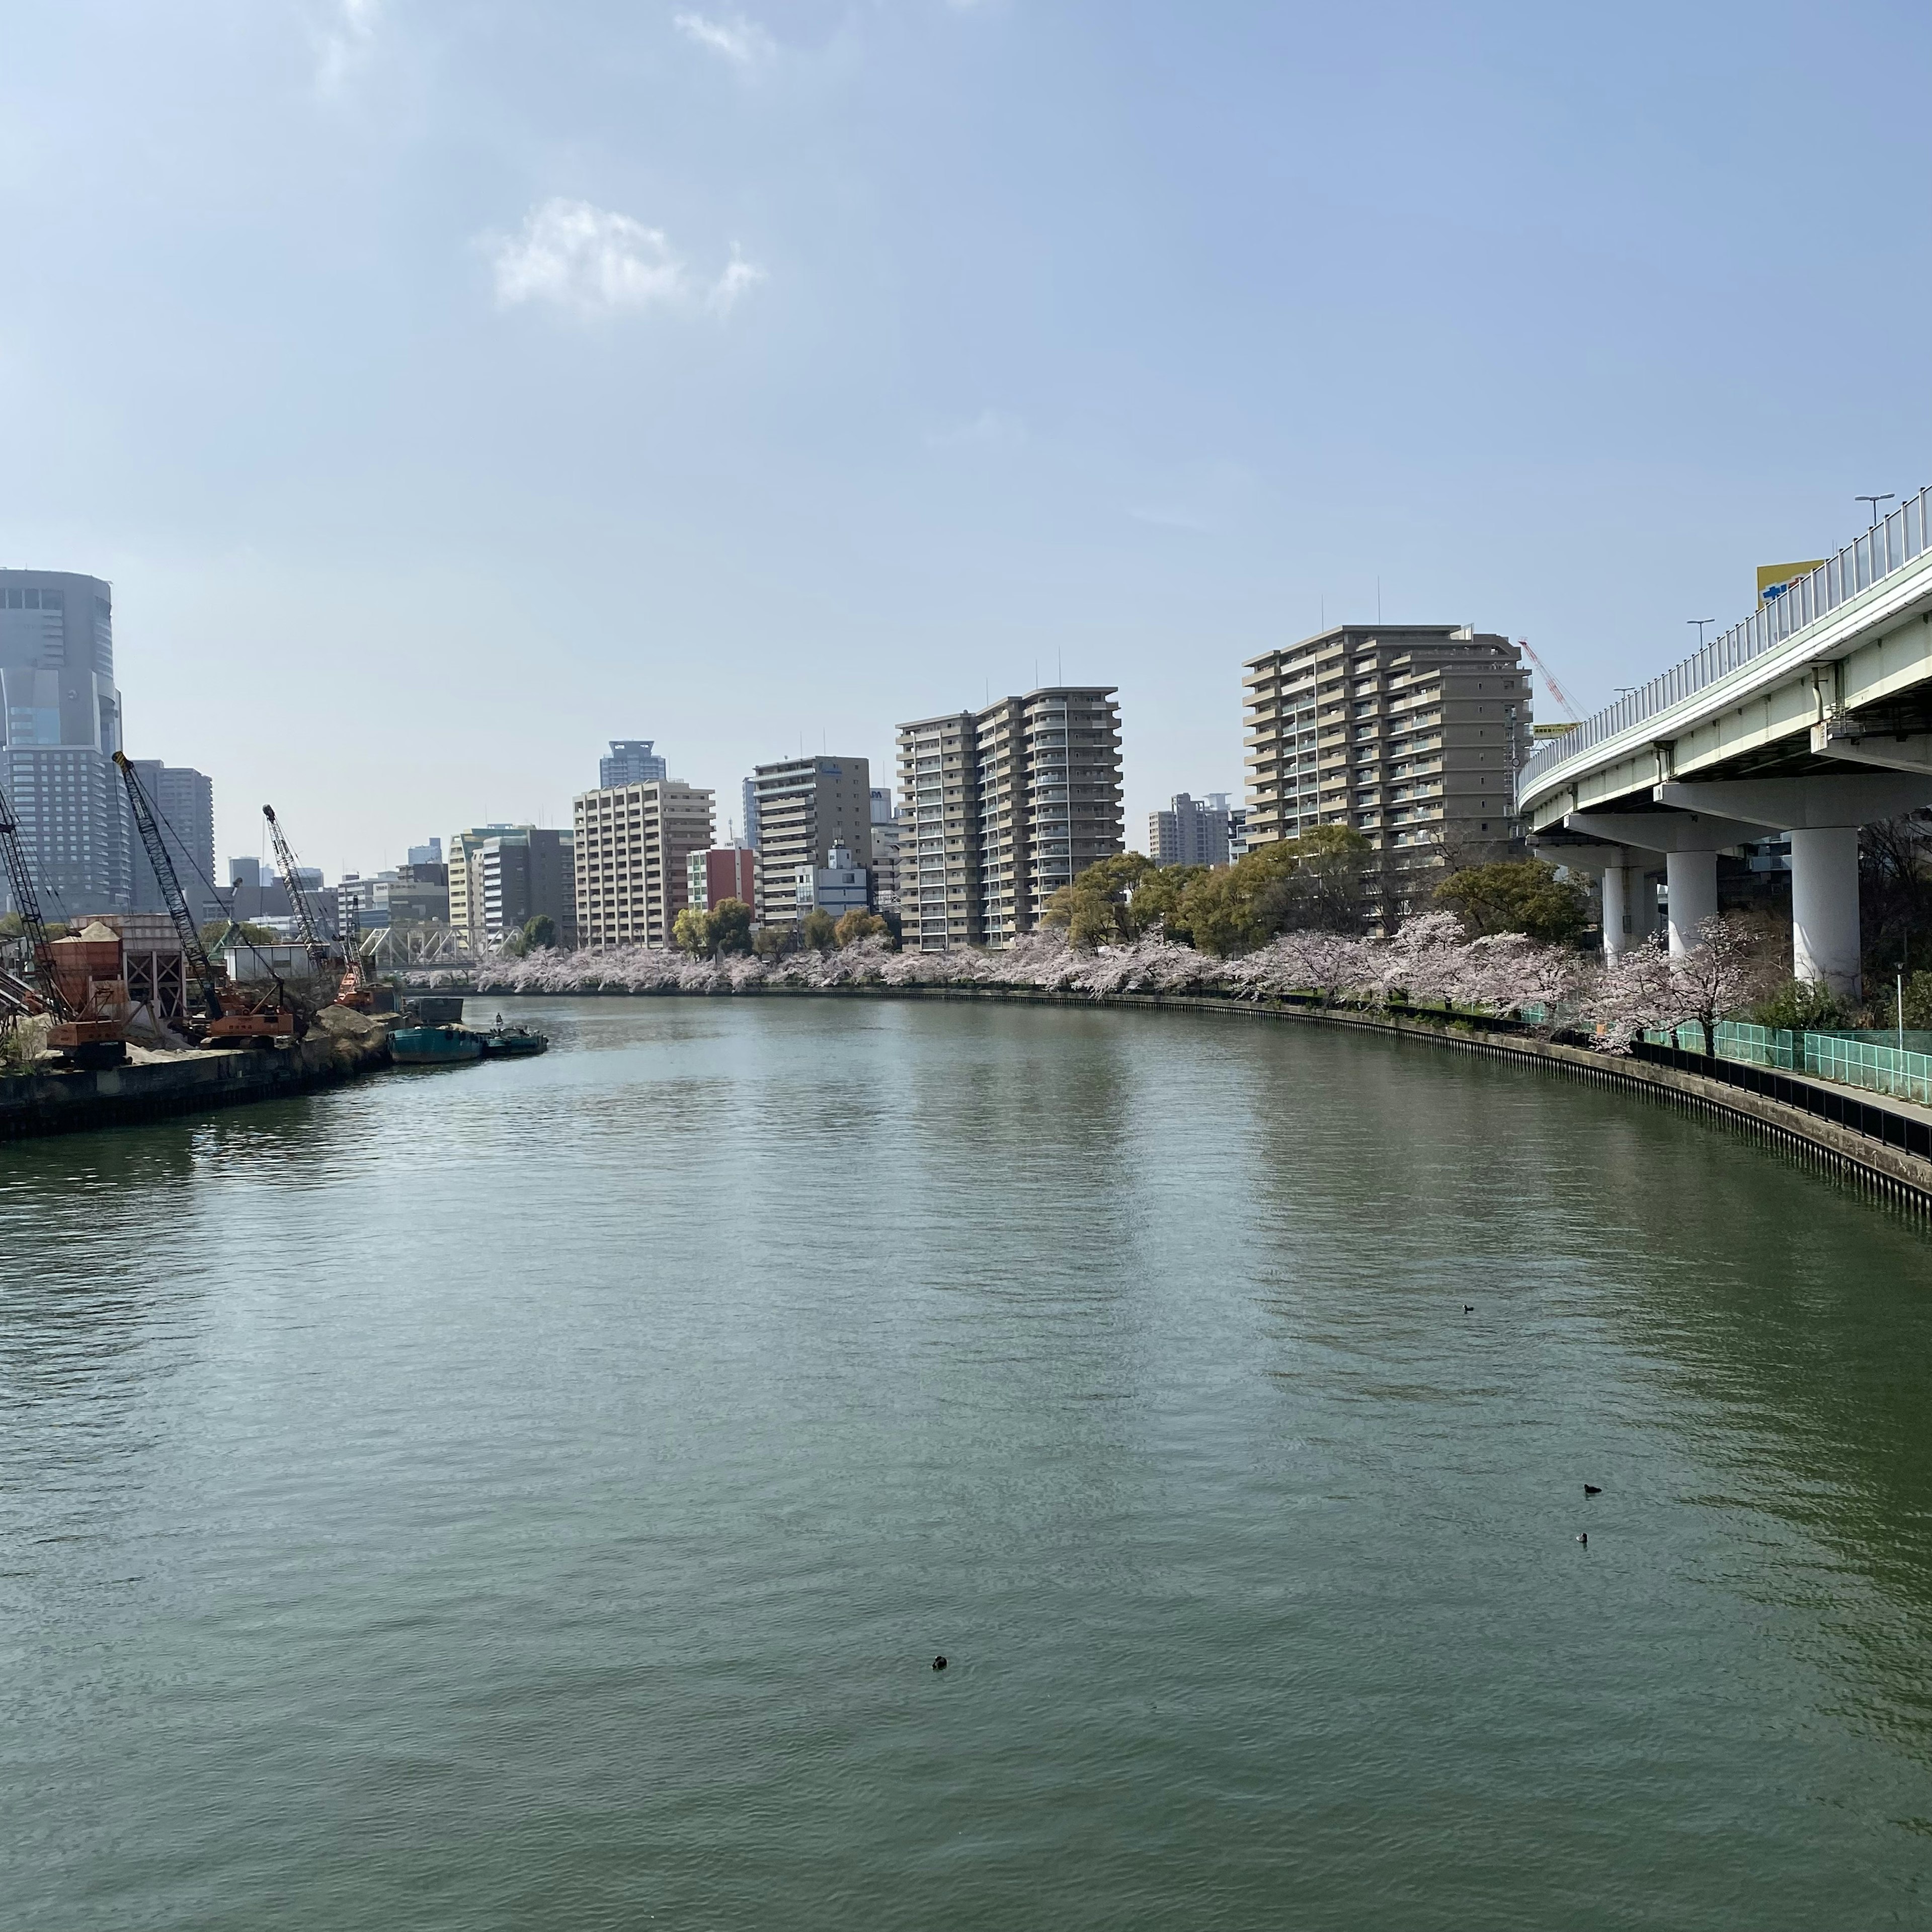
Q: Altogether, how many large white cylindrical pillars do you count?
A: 3